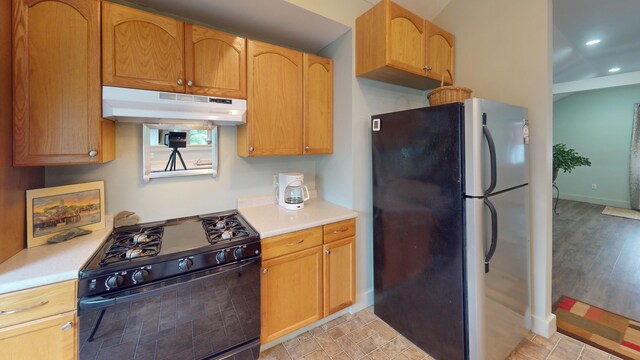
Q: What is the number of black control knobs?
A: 5